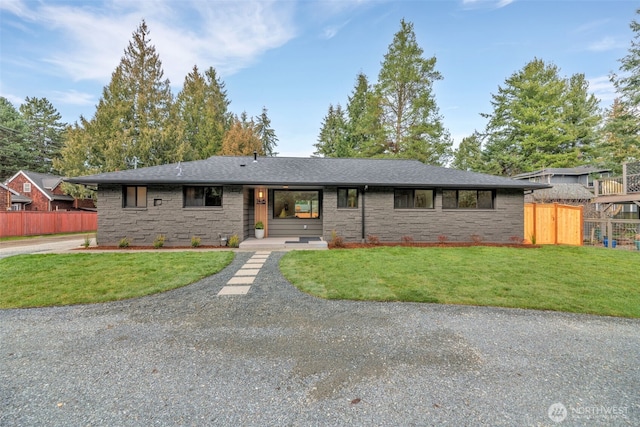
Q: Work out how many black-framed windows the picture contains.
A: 6